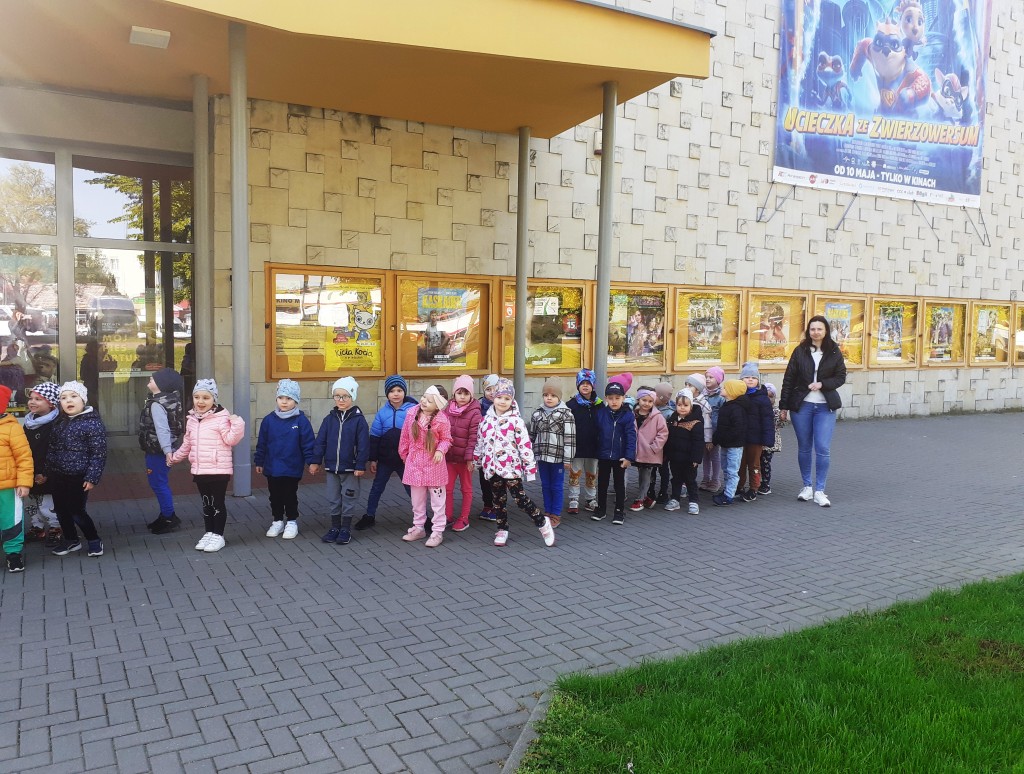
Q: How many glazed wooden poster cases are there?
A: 11